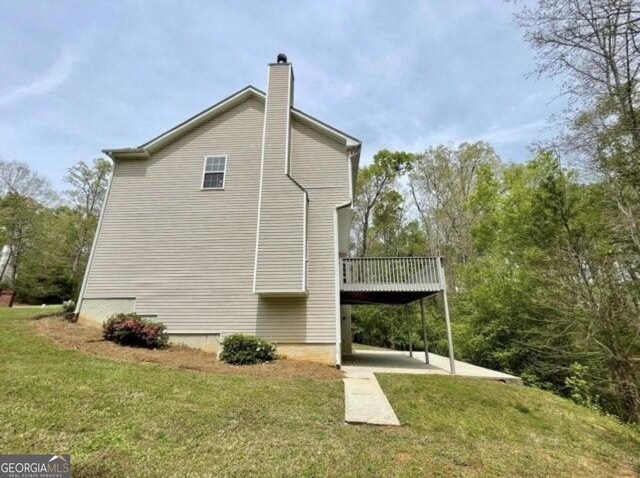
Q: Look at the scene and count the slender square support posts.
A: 3